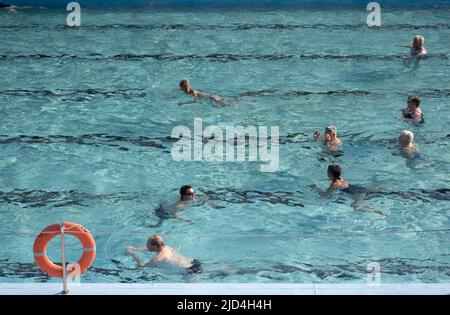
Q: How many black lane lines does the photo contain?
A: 6